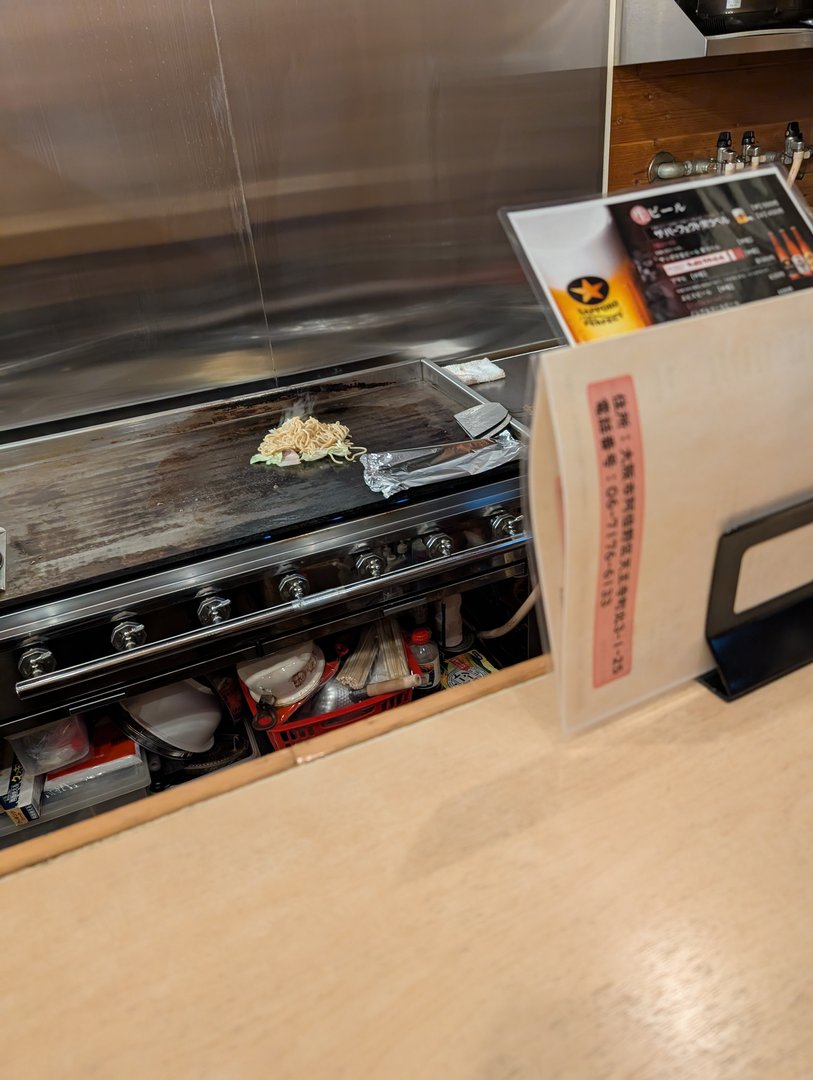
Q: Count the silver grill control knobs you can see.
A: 7